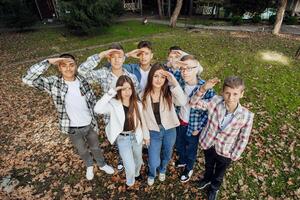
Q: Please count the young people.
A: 8